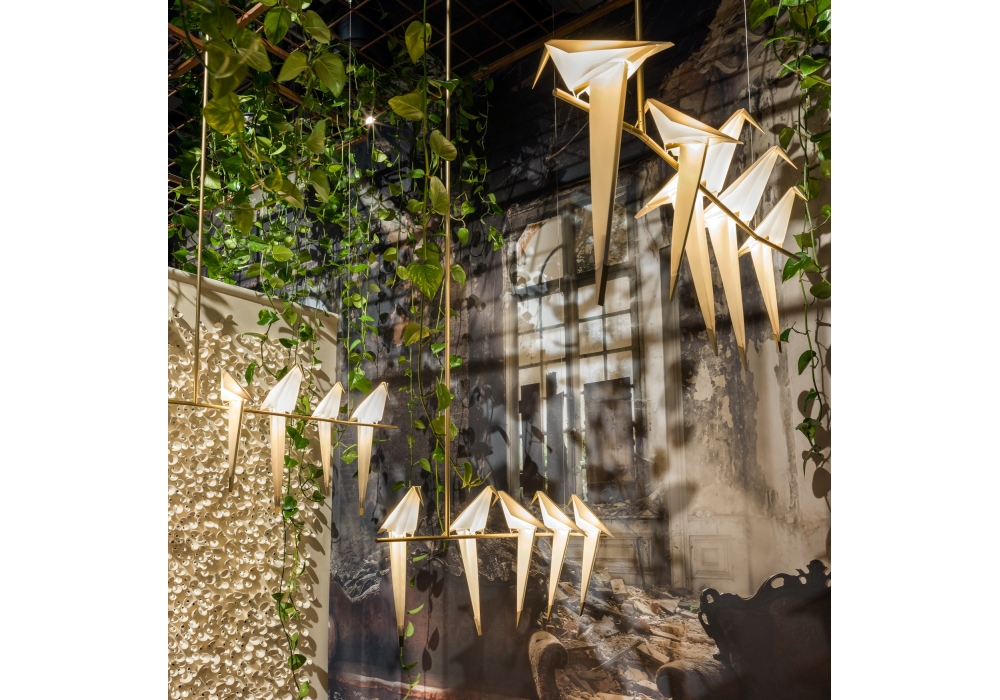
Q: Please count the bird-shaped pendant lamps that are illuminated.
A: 14